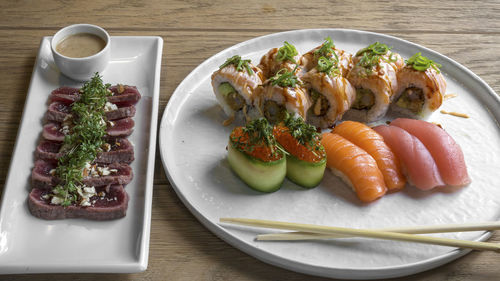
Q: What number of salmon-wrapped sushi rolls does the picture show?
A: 8